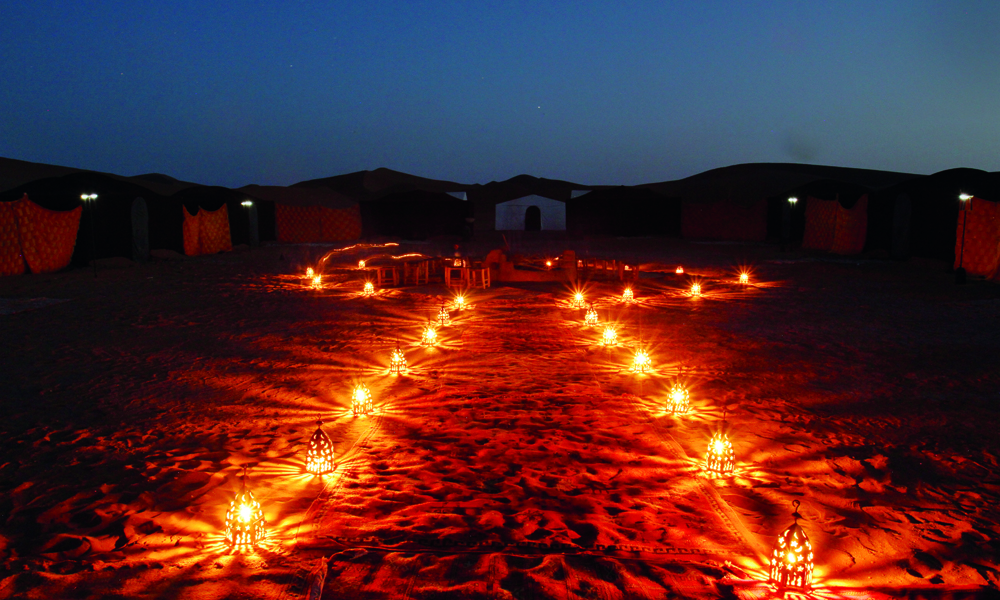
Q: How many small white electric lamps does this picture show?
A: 4